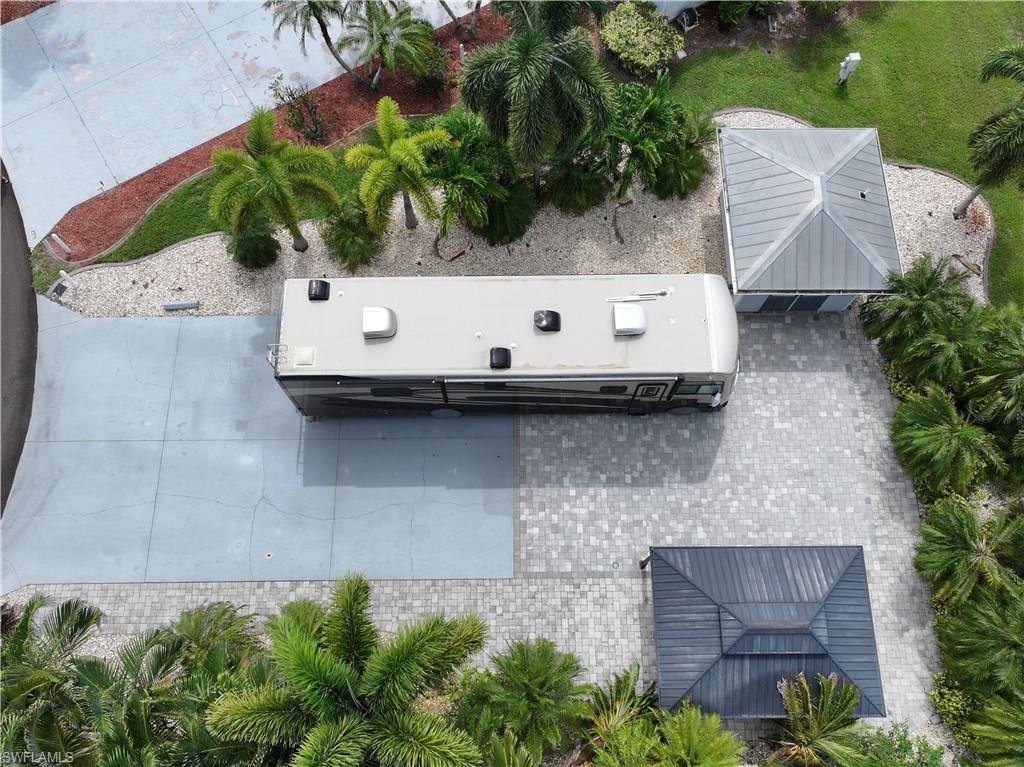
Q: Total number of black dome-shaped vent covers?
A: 3